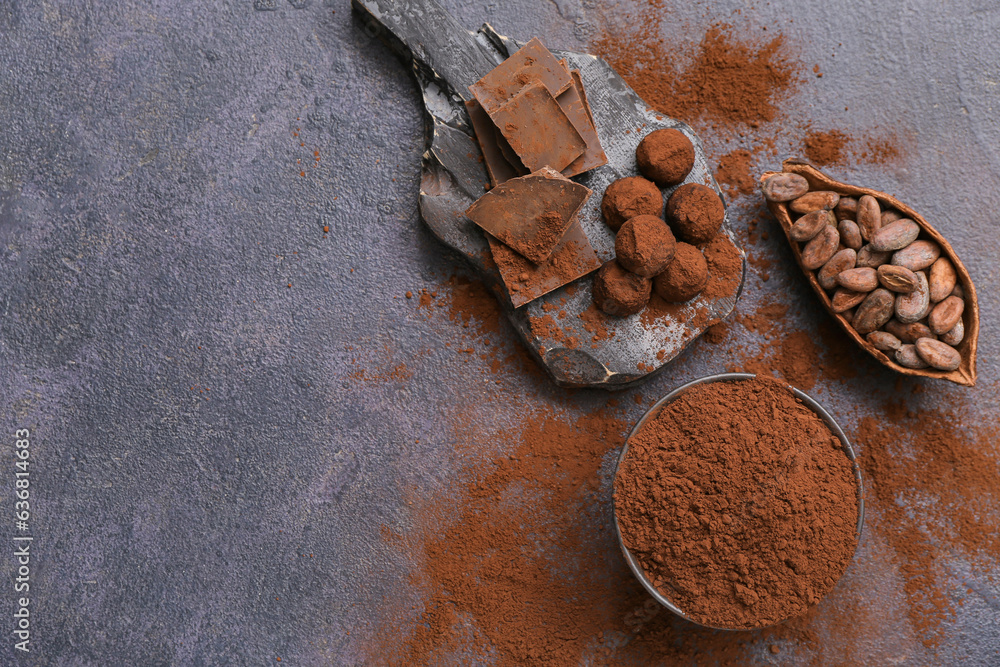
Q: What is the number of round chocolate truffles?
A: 6